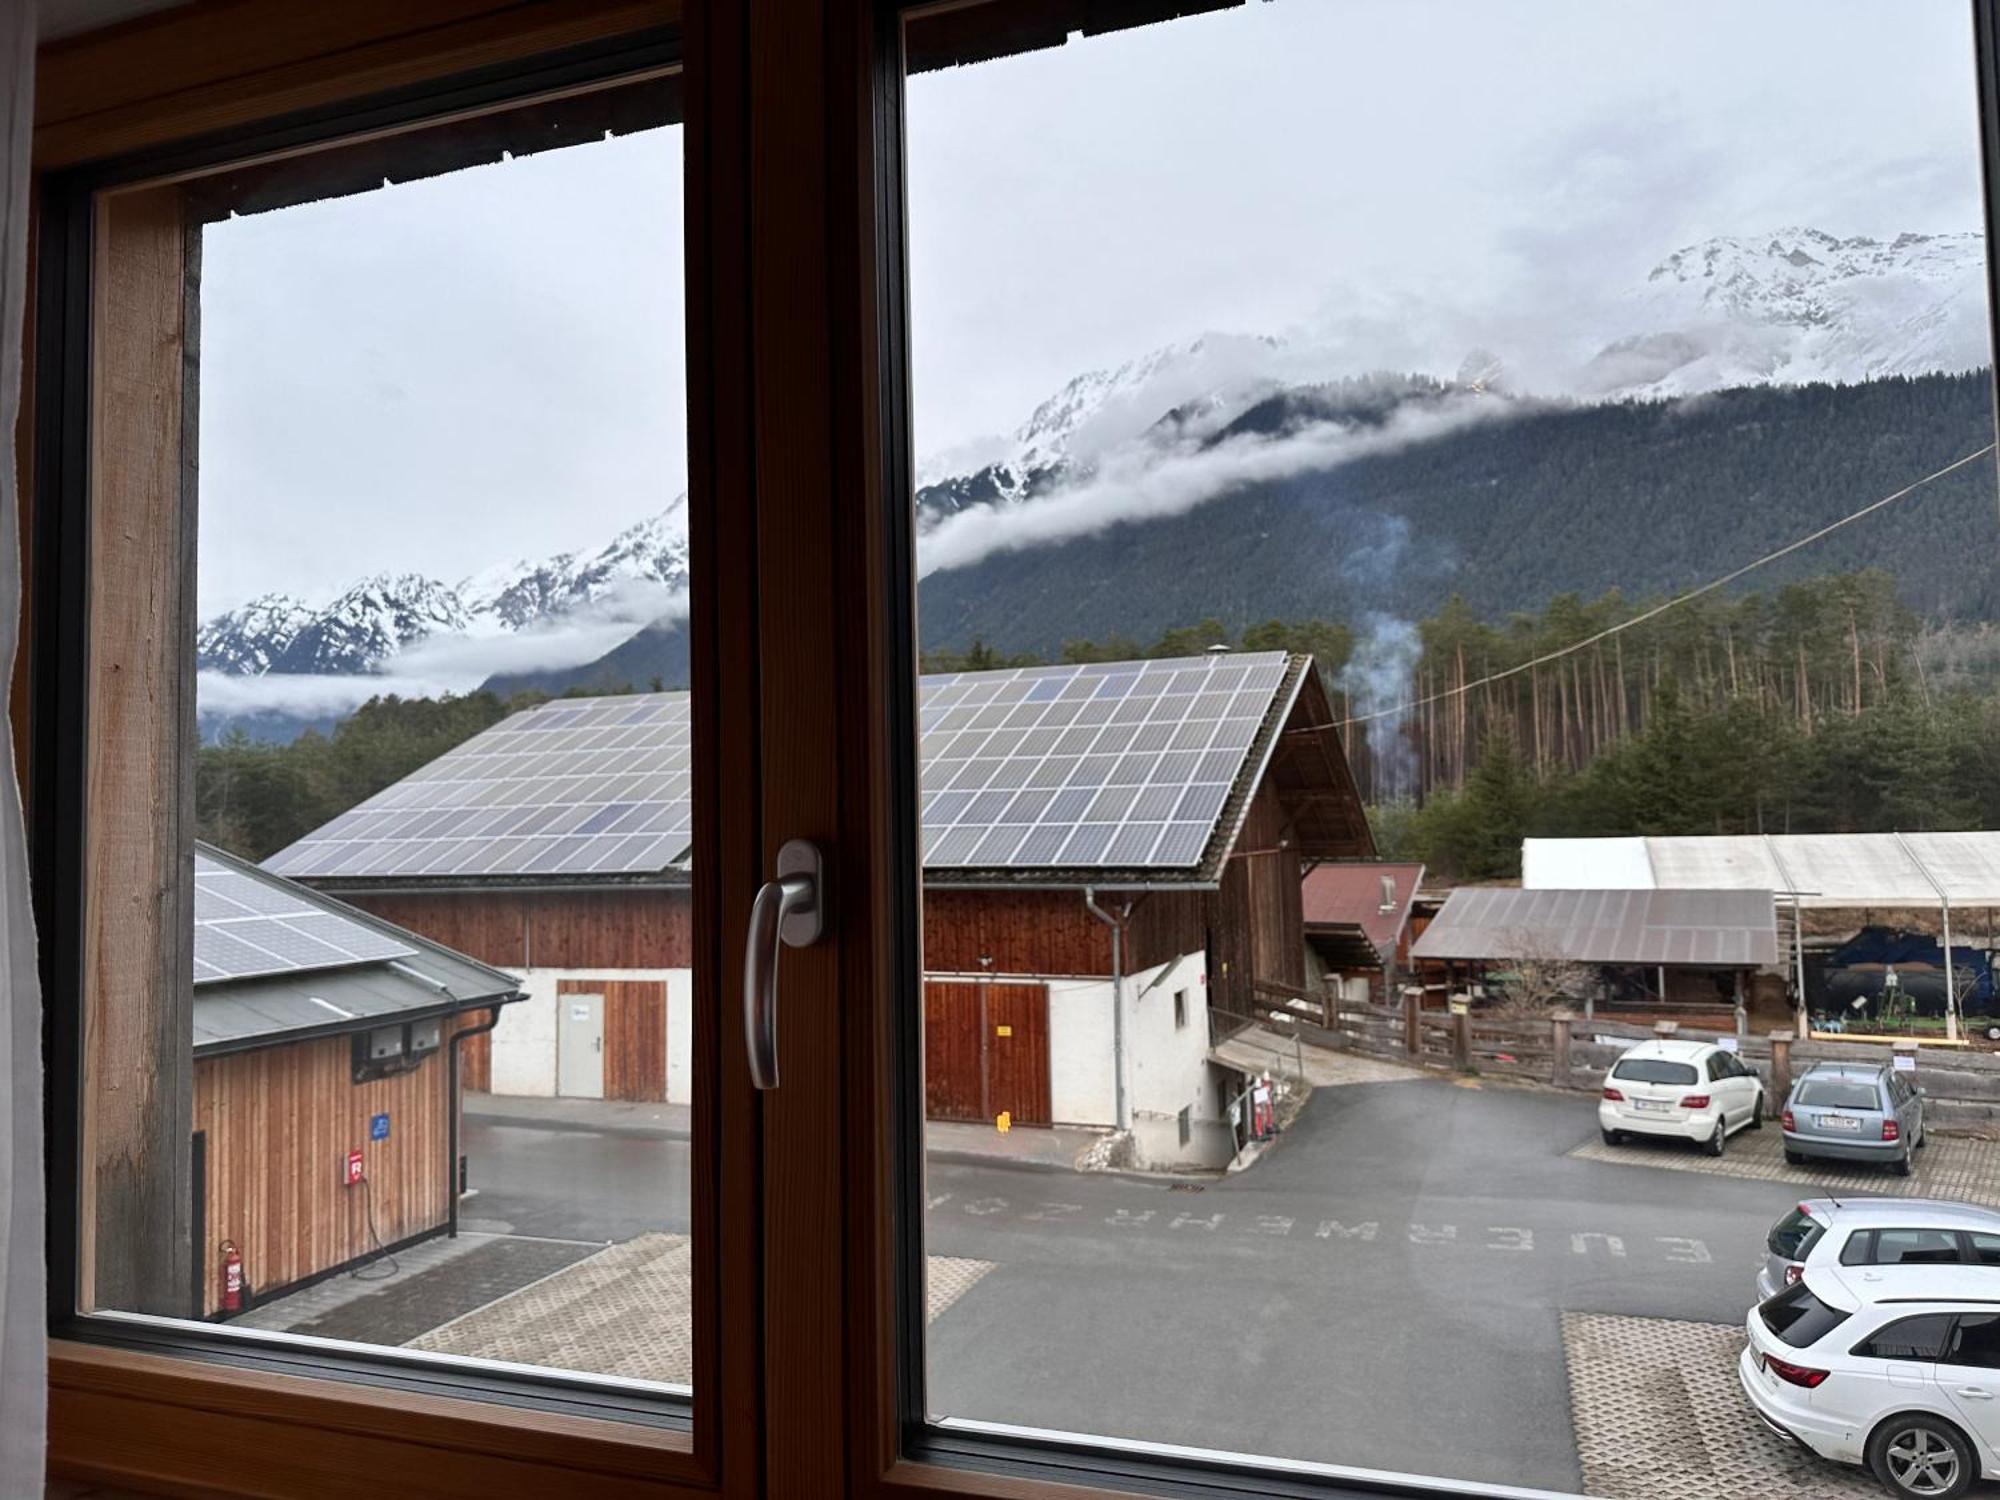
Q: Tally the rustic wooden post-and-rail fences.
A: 1